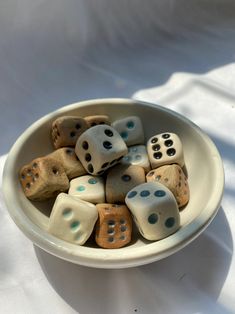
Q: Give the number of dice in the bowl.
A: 14